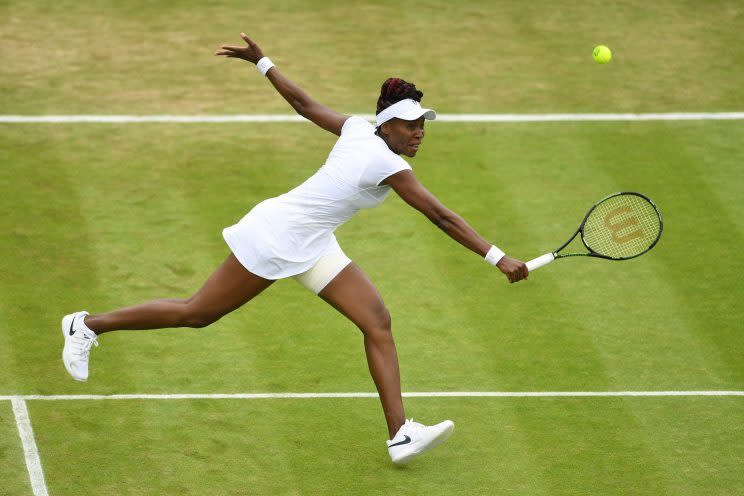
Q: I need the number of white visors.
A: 1